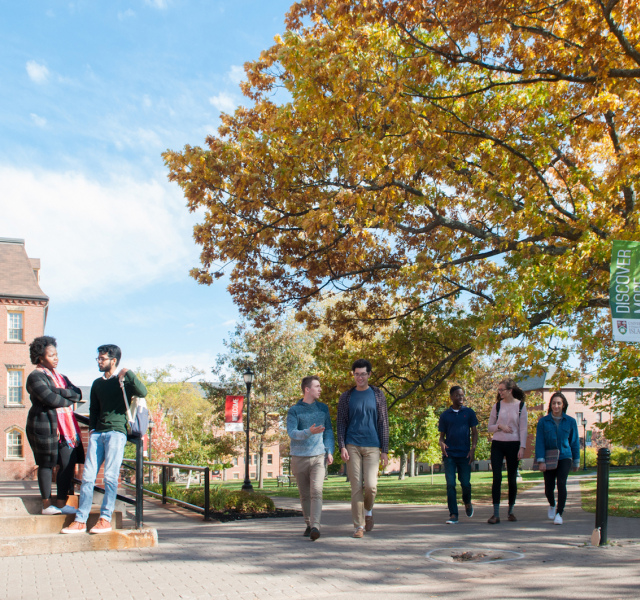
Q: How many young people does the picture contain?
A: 7